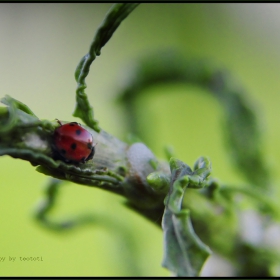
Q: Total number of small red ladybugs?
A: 1